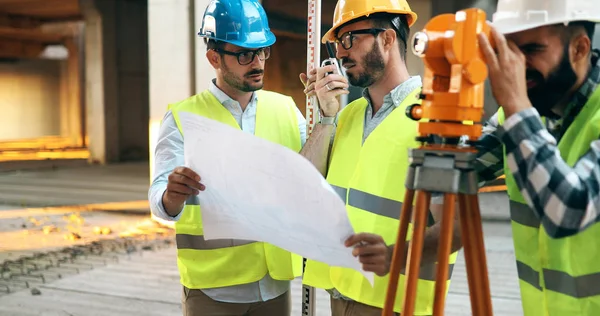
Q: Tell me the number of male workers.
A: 3